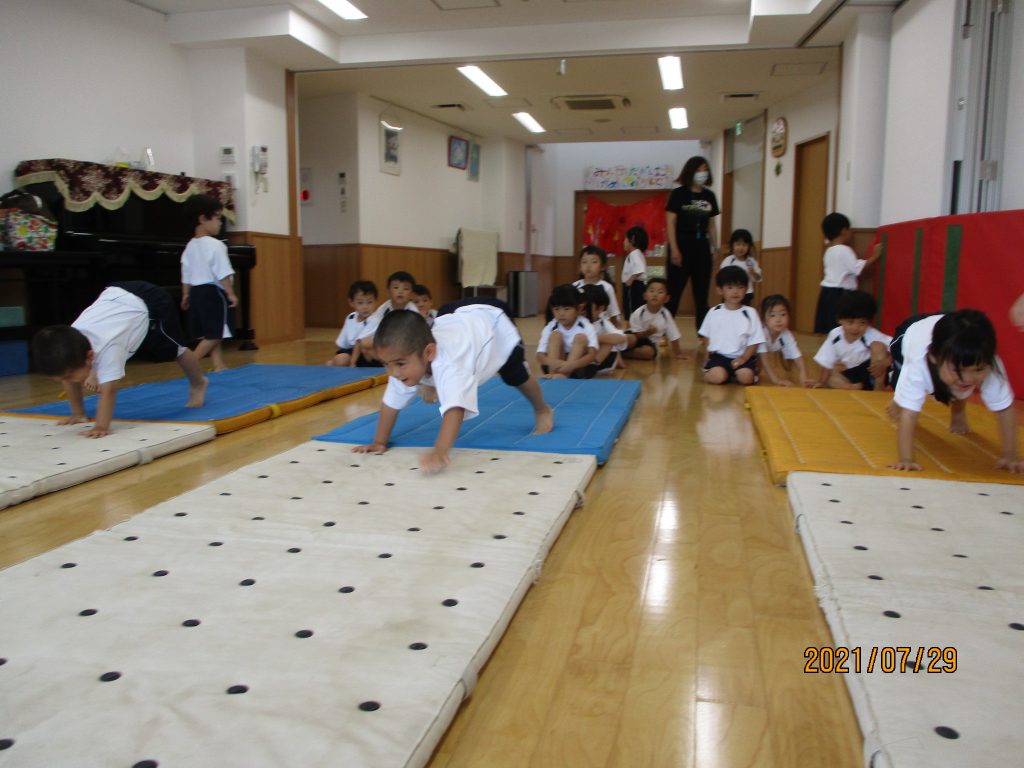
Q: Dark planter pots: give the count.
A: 0